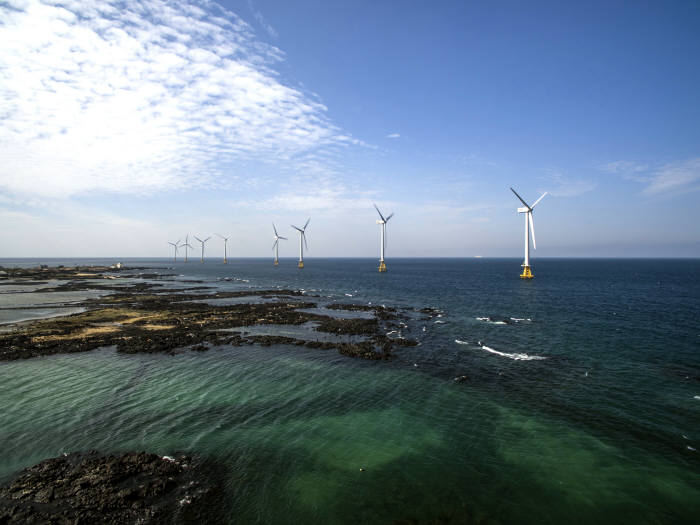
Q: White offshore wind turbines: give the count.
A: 8